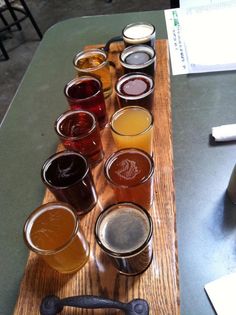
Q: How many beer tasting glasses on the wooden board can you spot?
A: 11